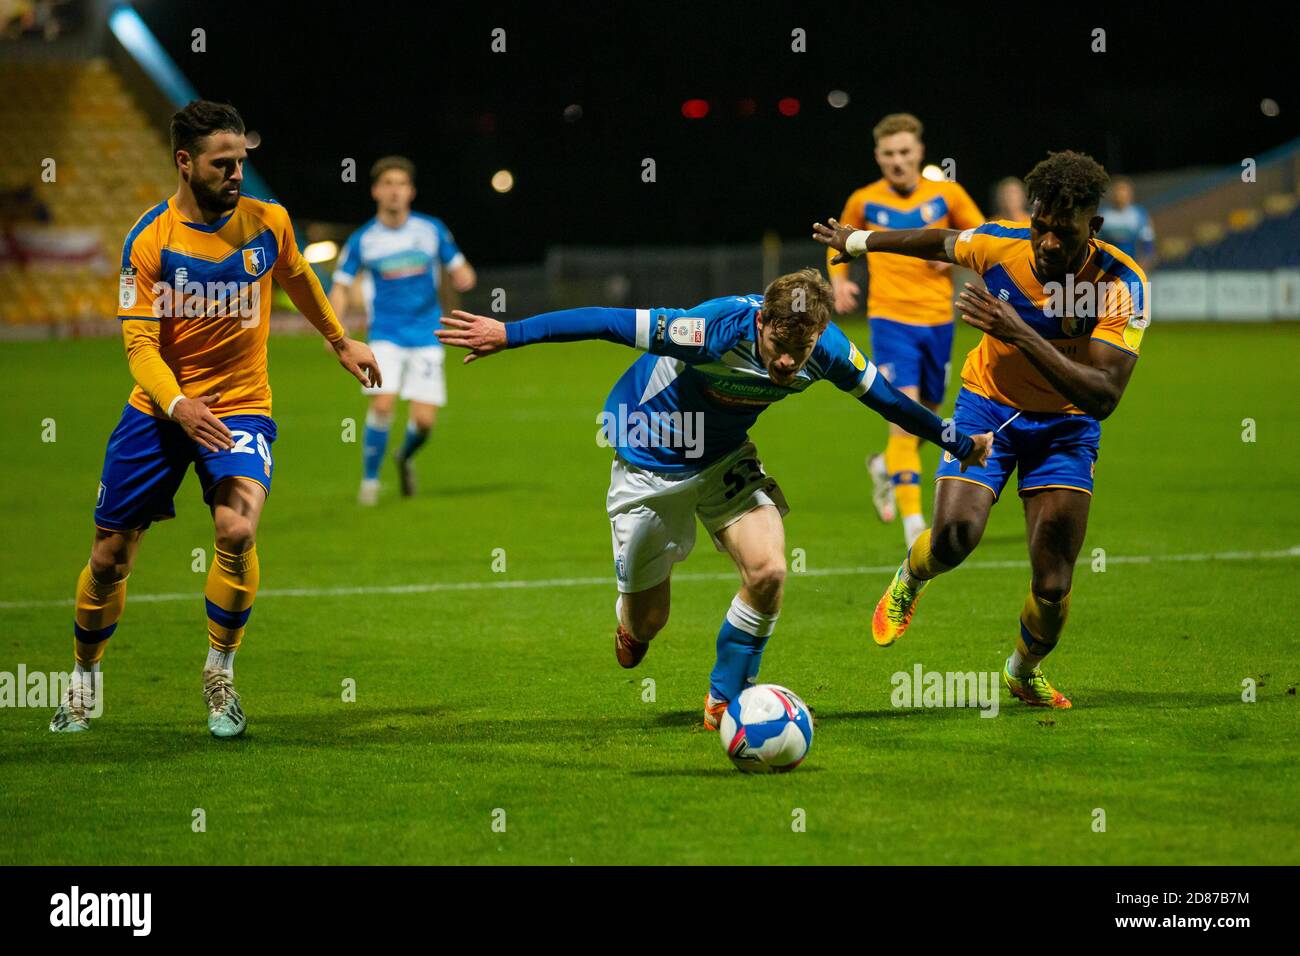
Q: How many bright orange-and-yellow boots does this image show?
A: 2